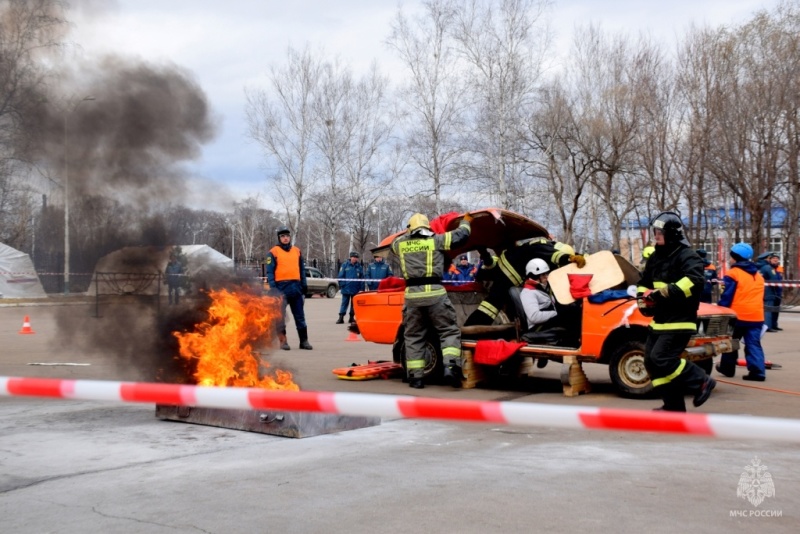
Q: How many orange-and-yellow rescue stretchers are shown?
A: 1